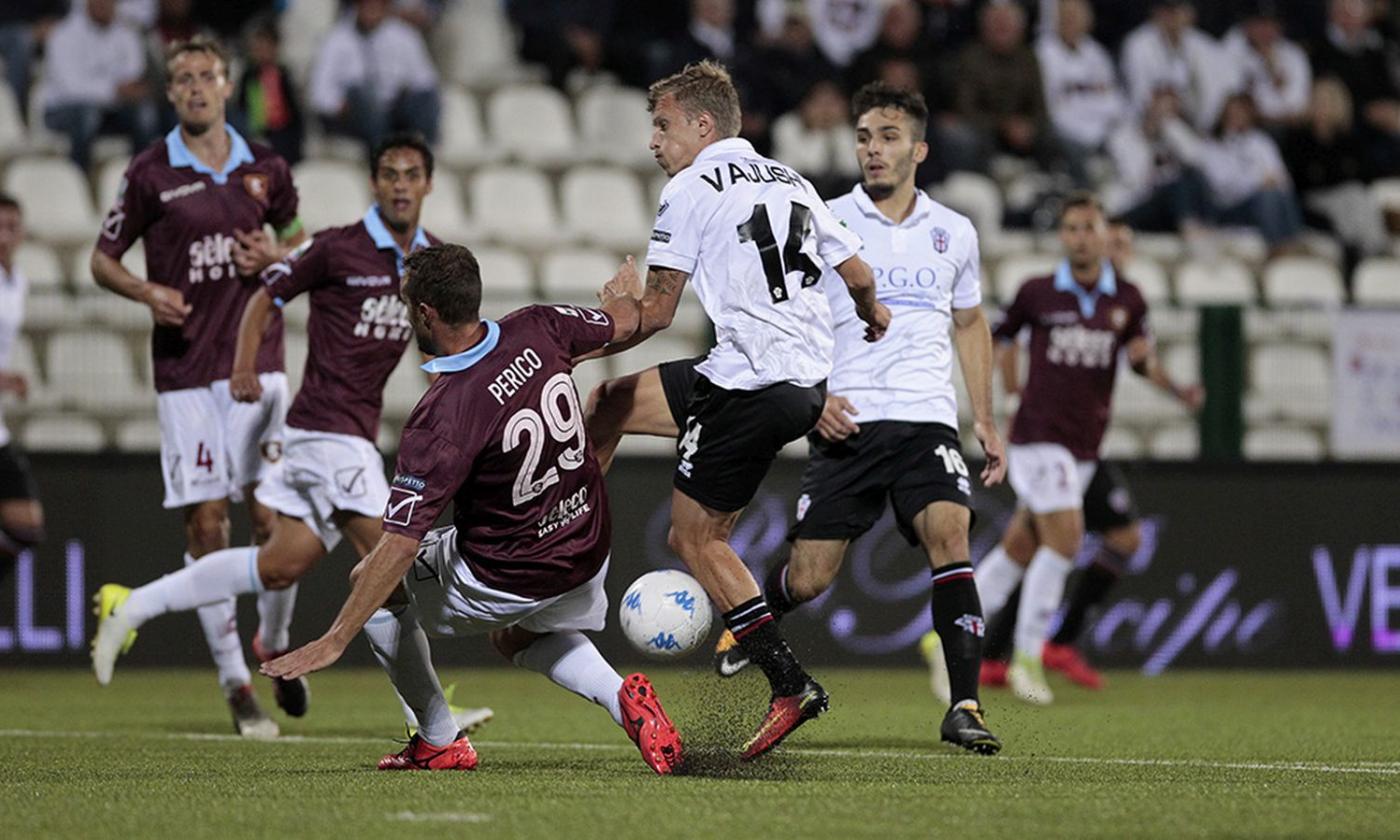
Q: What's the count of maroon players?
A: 4